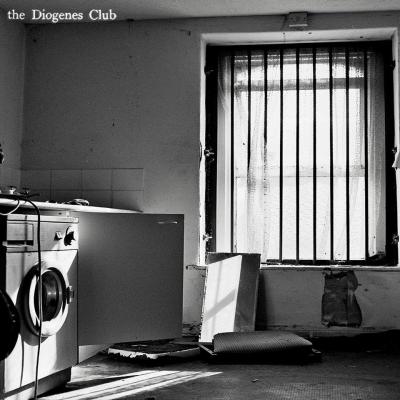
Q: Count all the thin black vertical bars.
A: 9